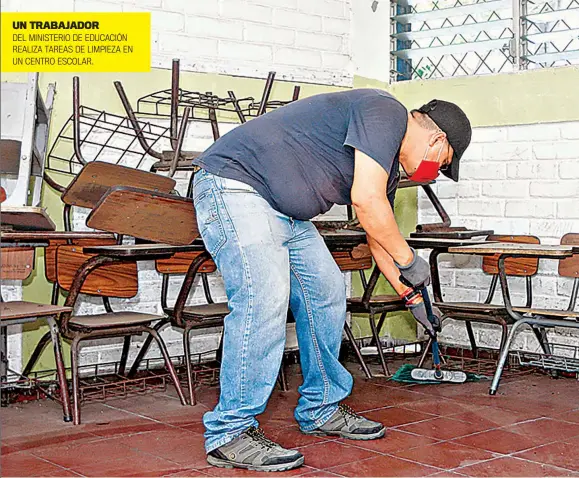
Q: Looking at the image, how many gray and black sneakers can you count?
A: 2